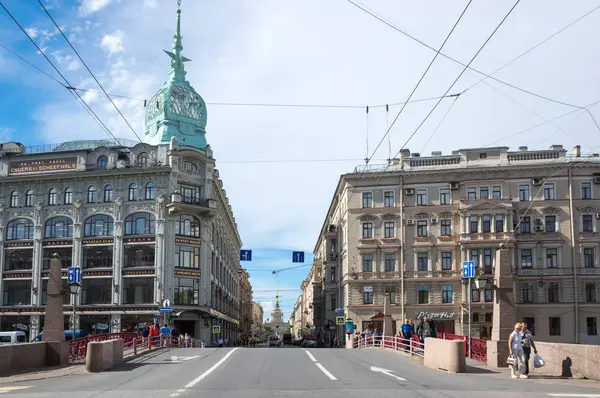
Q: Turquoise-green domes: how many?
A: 1